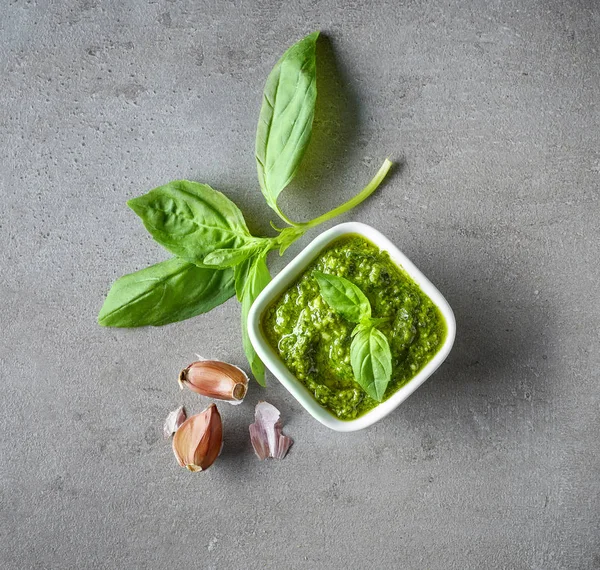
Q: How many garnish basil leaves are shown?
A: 2